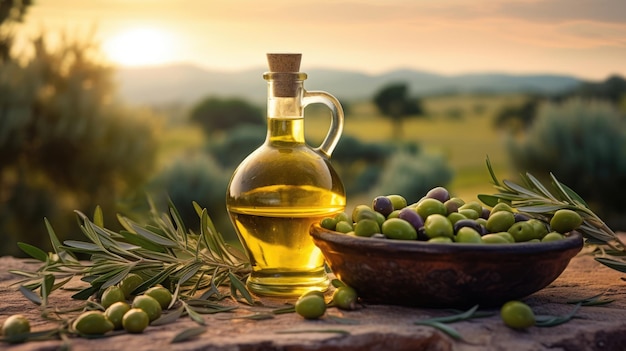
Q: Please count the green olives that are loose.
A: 12